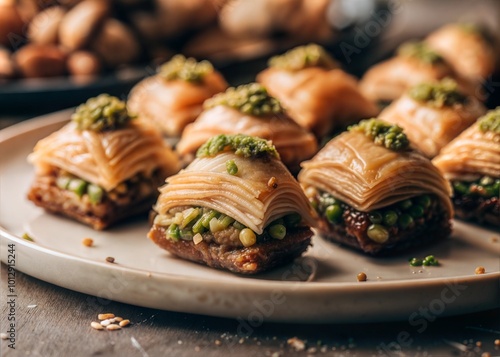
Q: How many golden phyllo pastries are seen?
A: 10